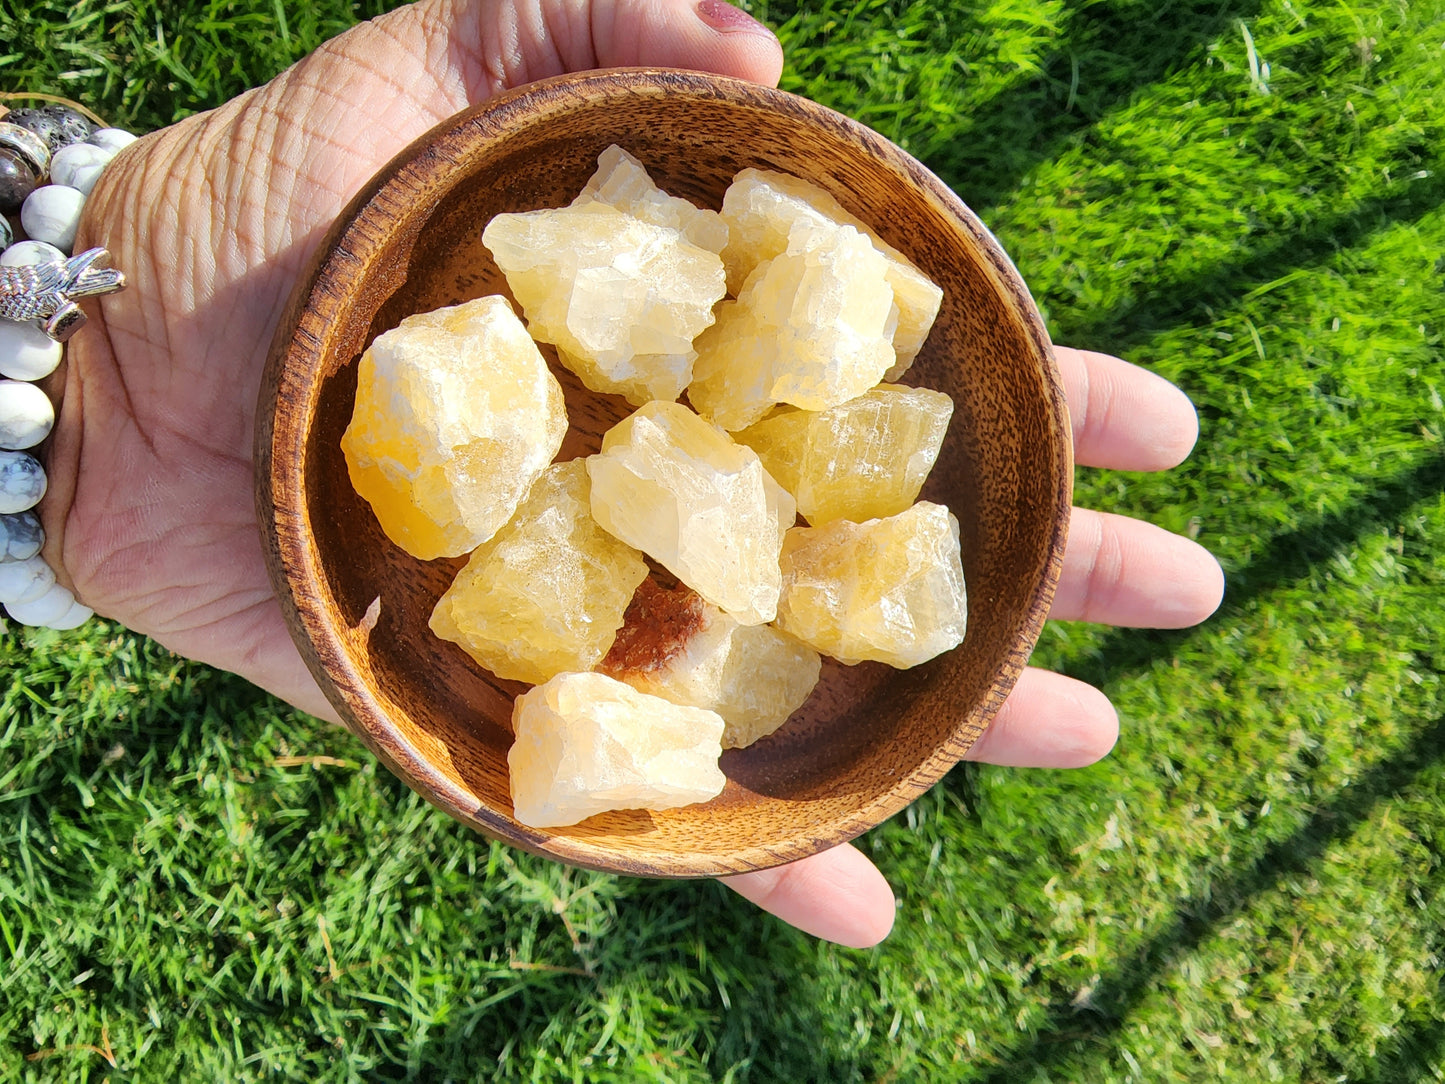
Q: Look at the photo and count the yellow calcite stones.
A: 10